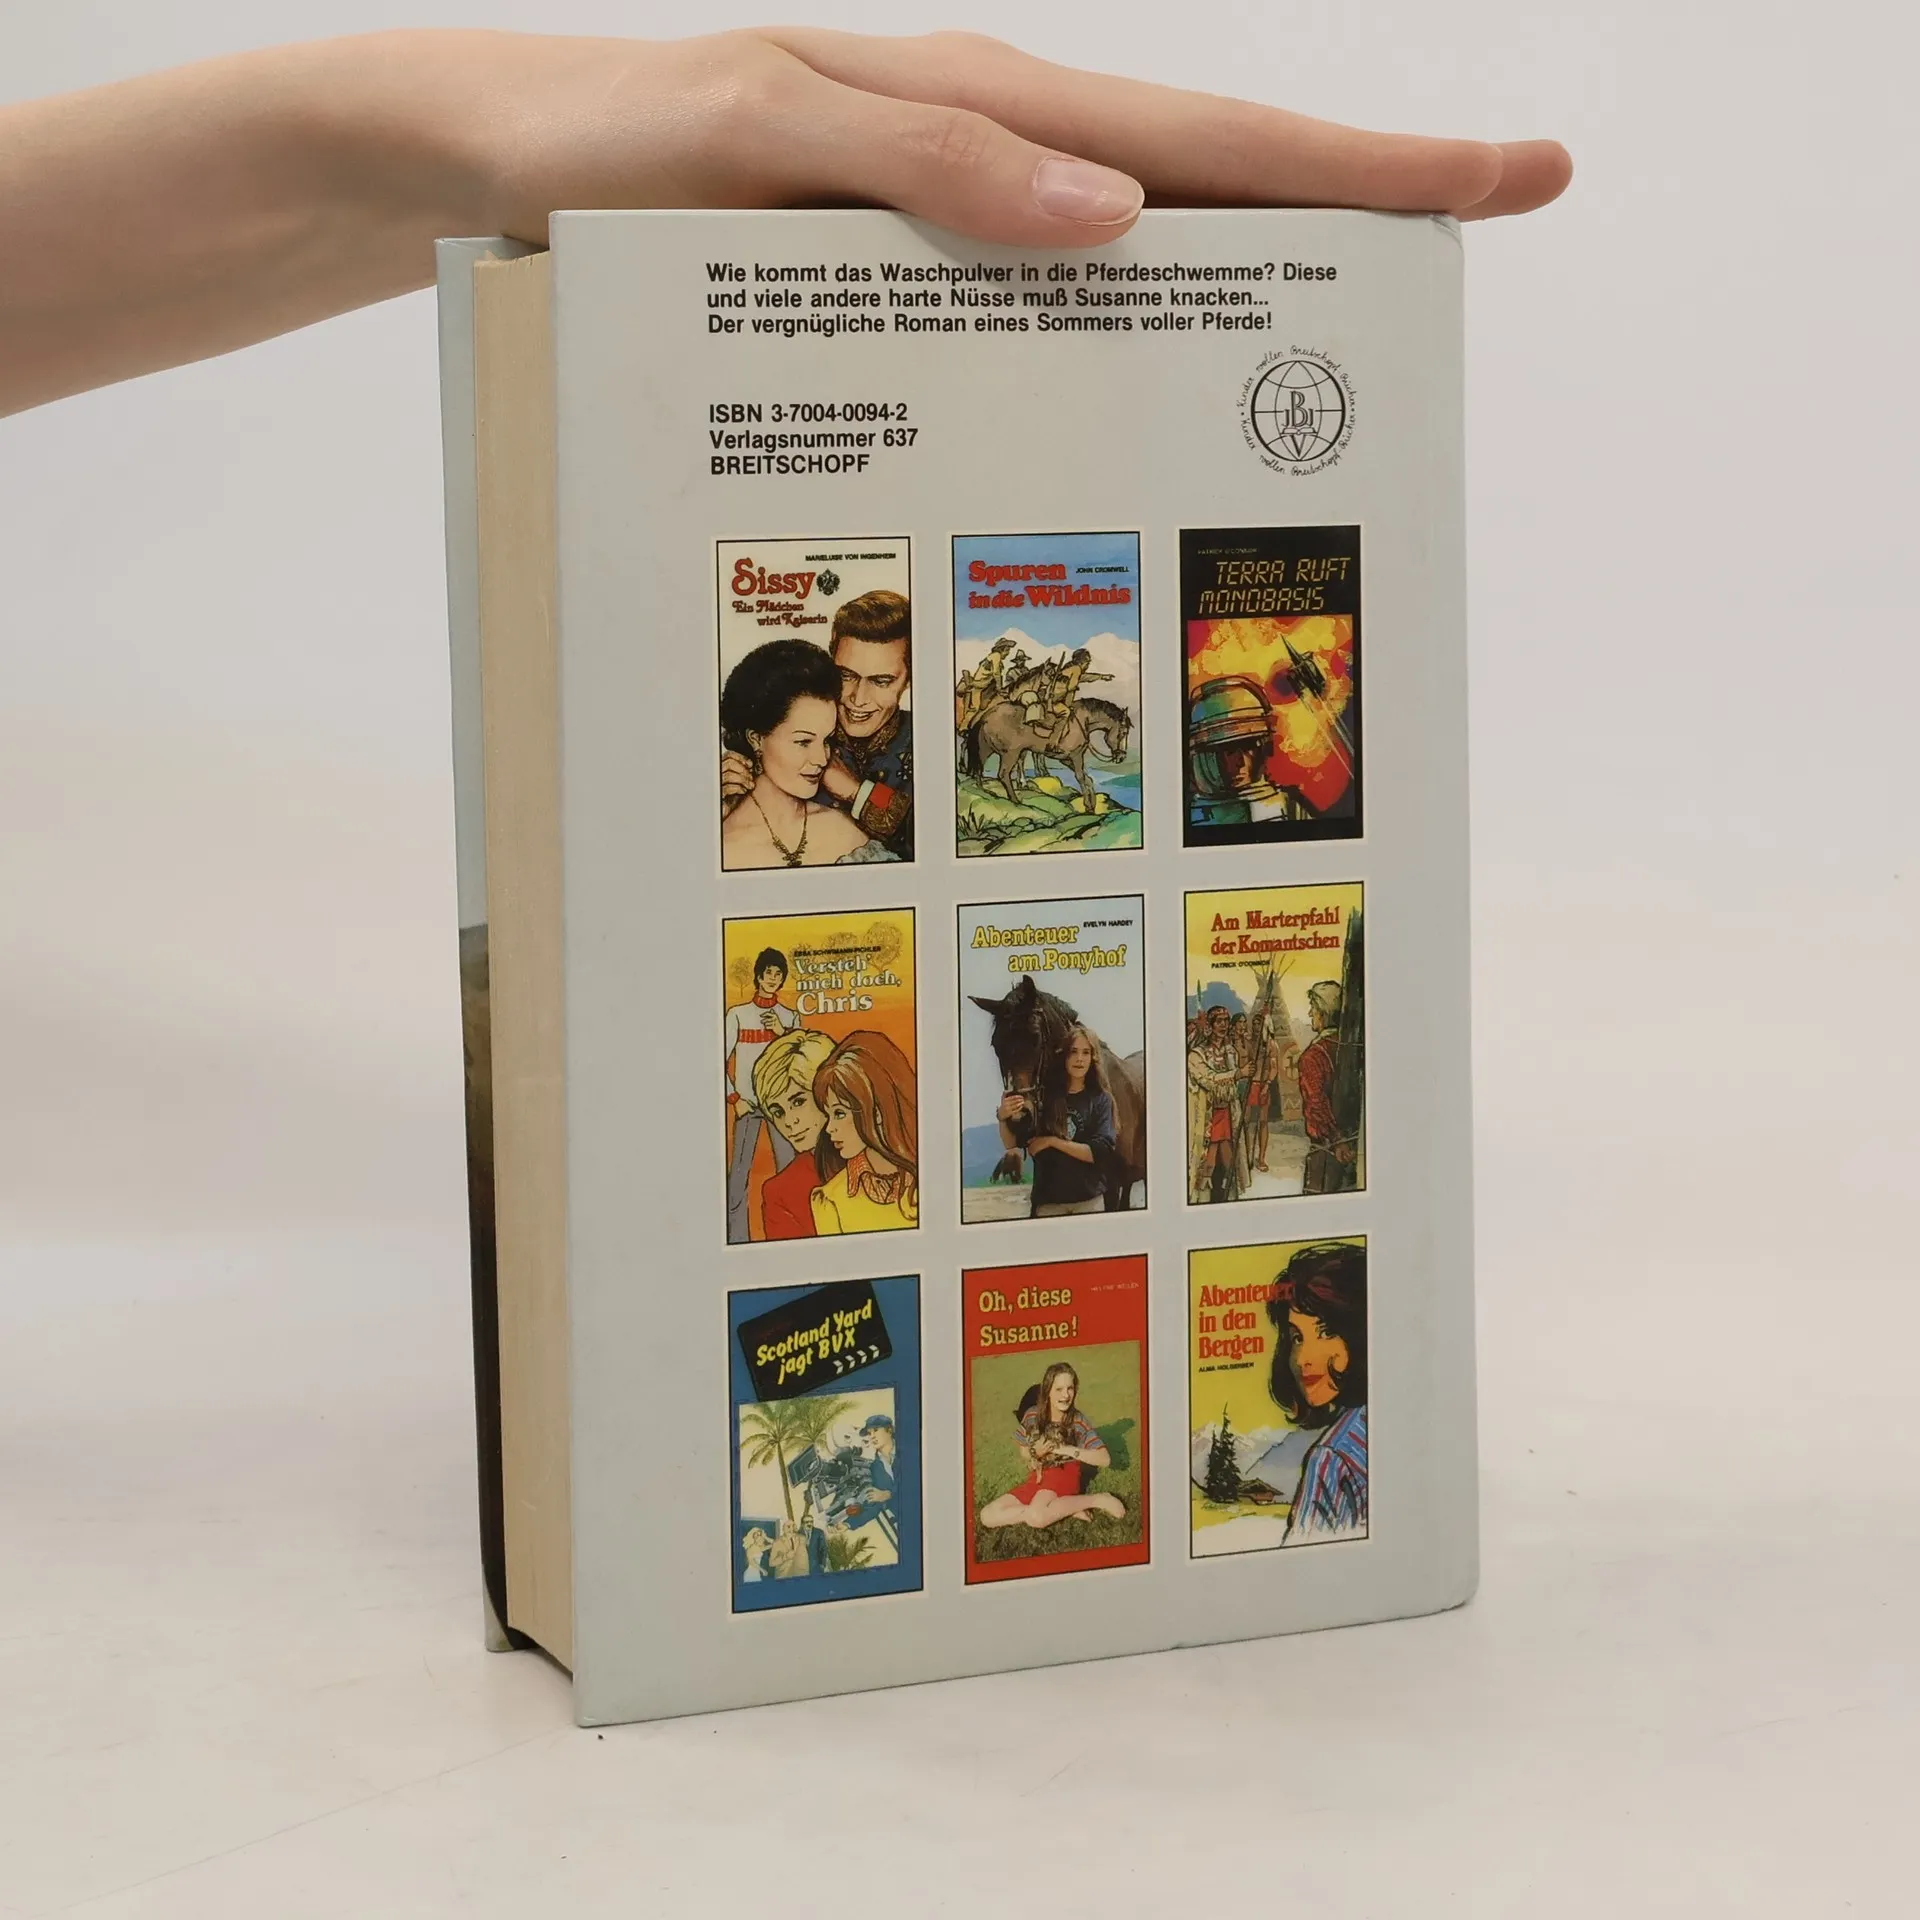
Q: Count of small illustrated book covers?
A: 9